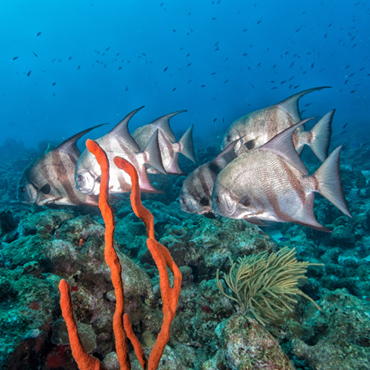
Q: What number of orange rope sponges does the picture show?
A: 4